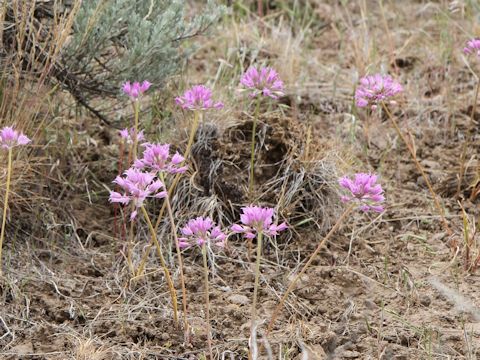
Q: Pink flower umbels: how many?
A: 12